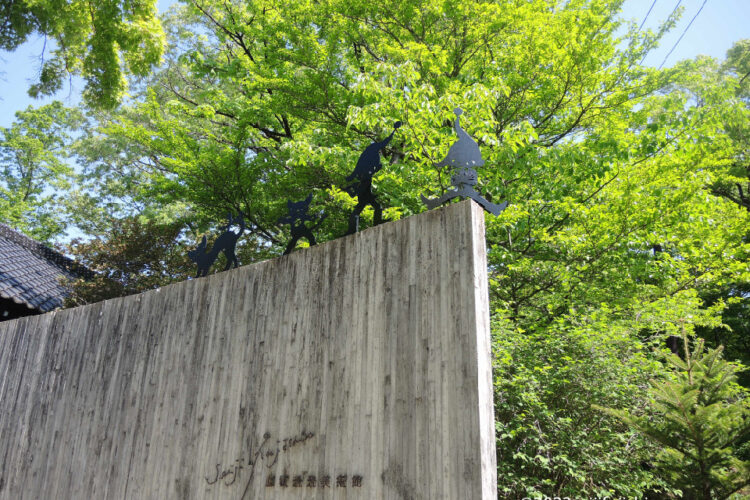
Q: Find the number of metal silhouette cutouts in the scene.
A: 4